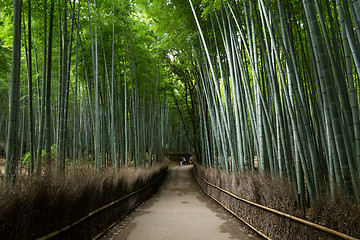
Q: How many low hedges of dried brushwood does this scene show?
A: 2